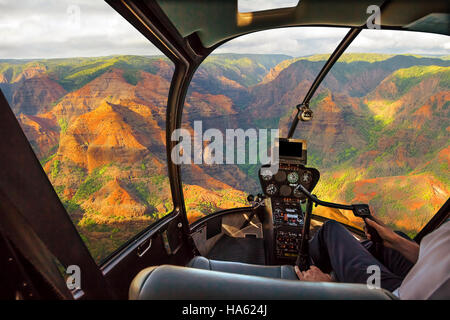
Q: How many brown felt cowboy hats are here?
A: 0